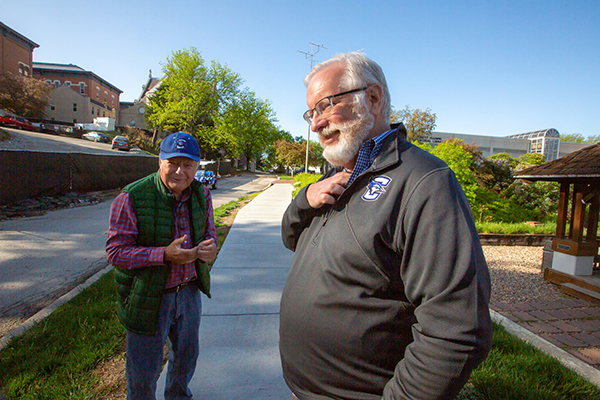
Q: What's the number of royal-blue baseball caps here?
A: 1